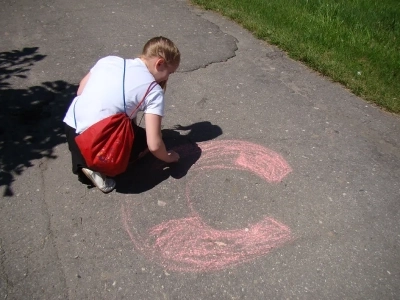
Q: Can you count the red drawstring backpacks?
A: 1